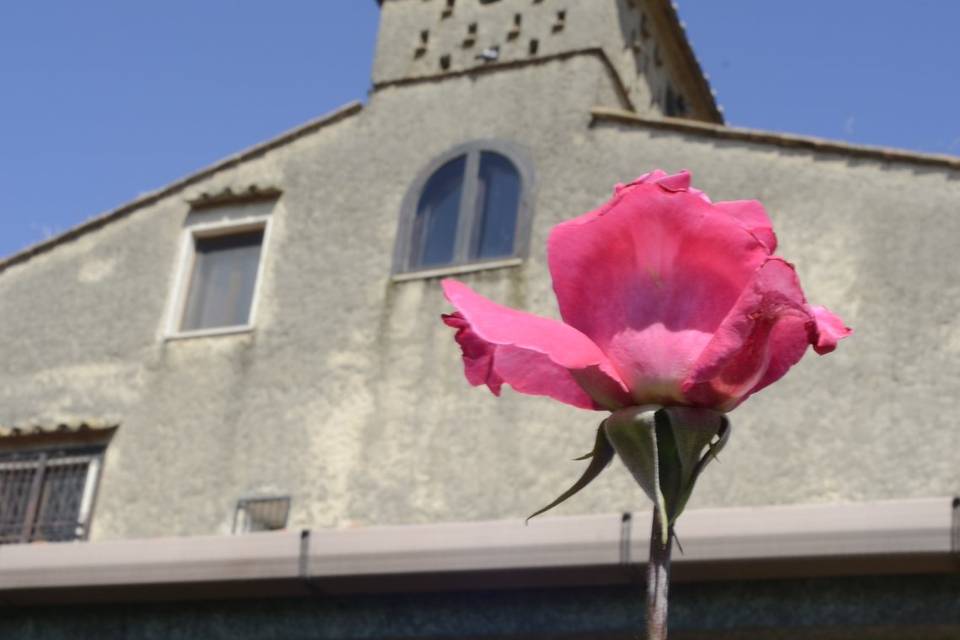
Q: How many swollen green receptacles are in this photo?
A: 1